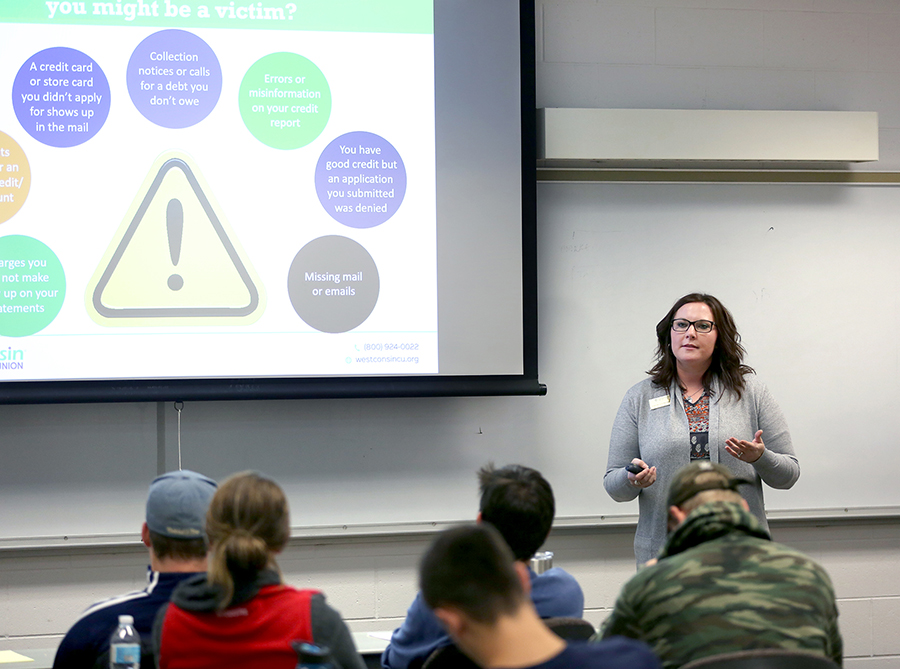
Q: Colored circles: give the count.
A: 7